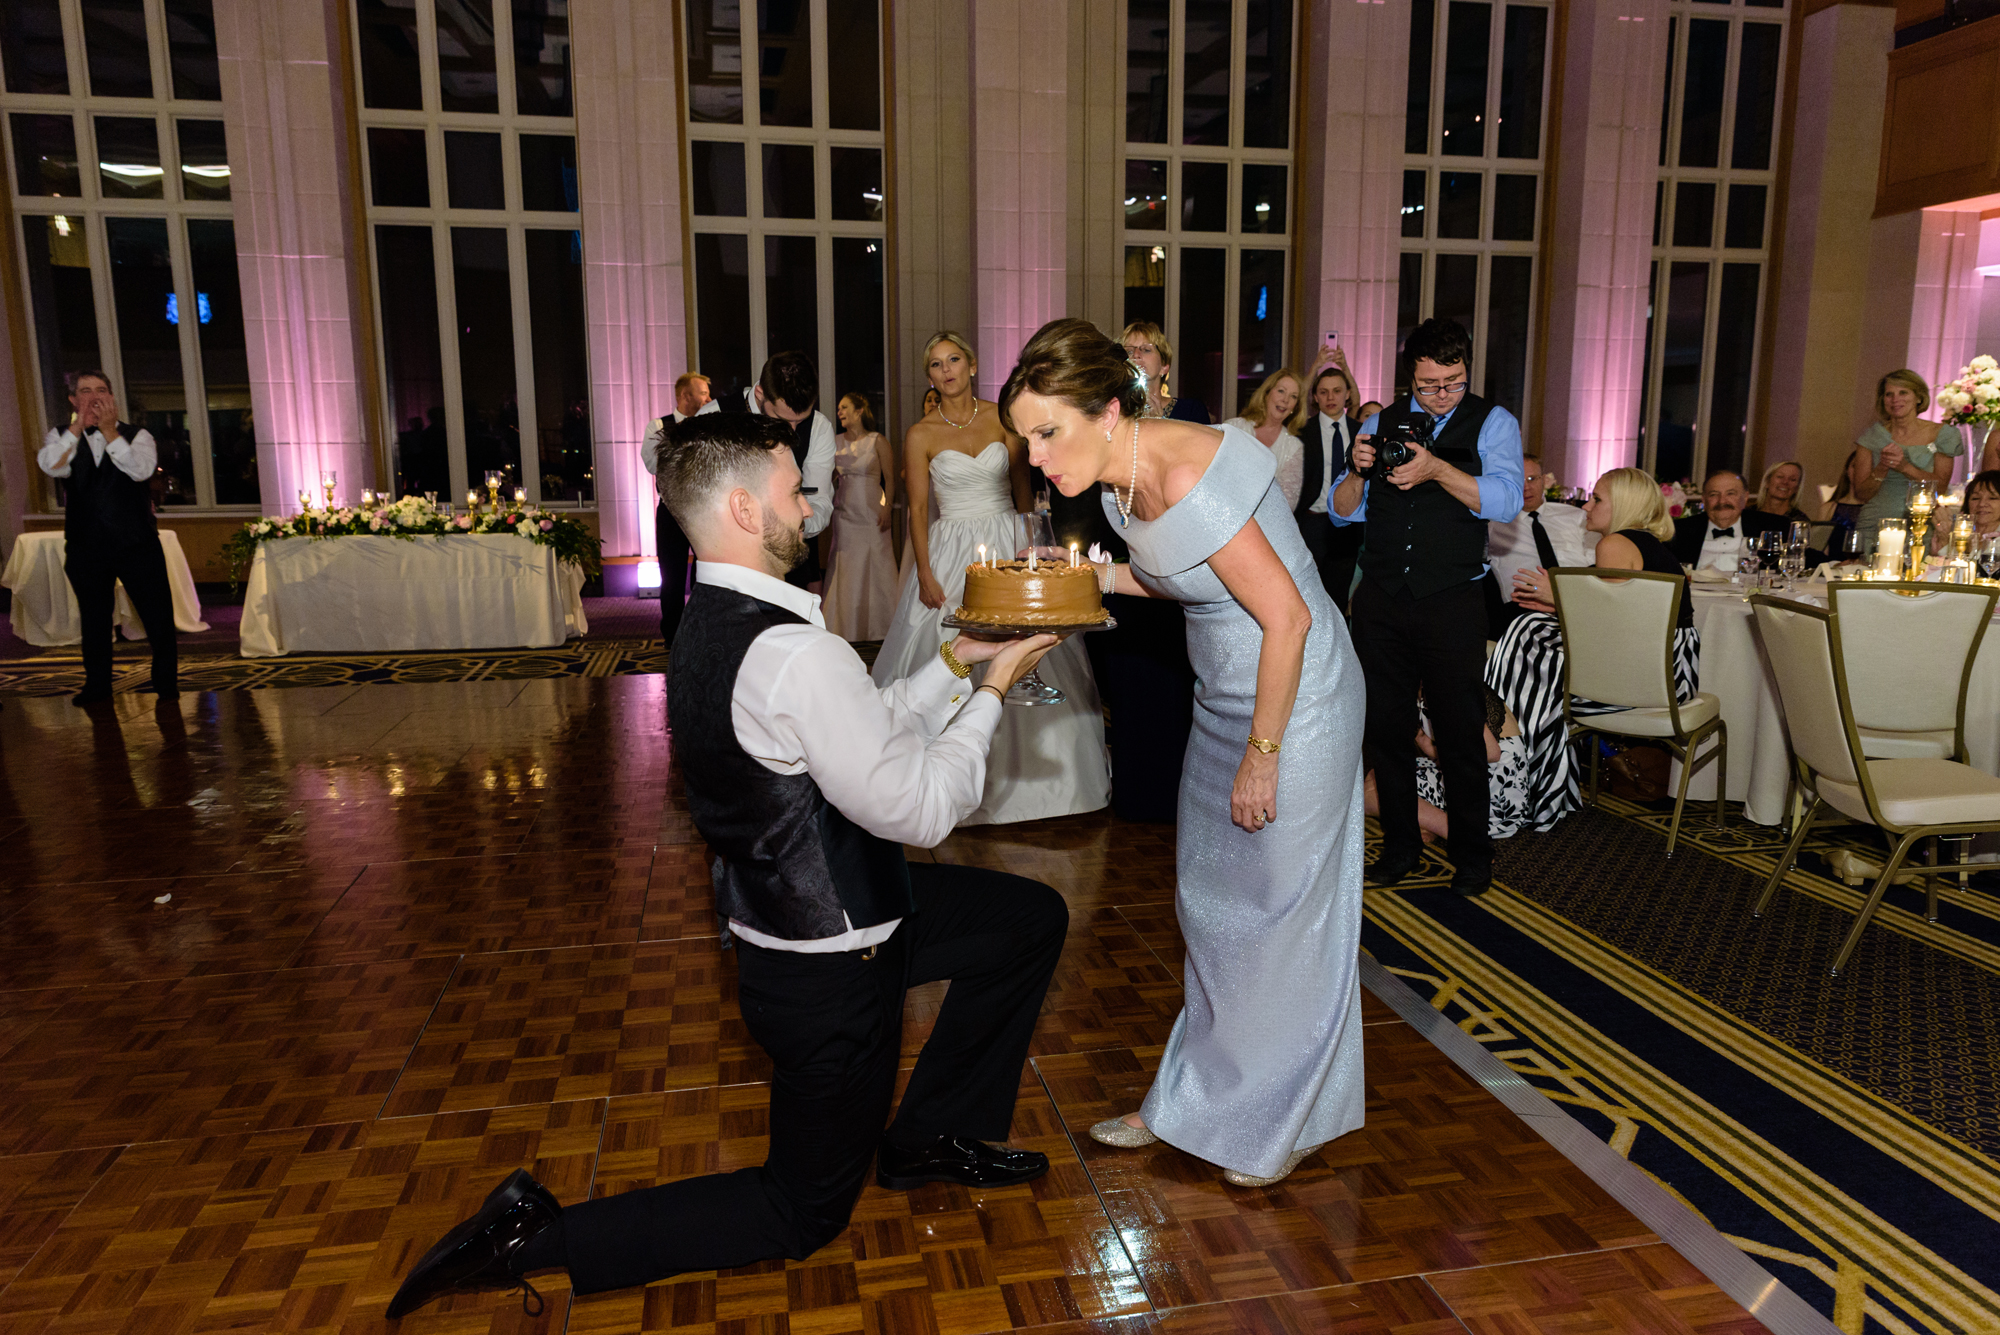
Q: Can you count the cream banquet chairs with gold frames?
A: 3